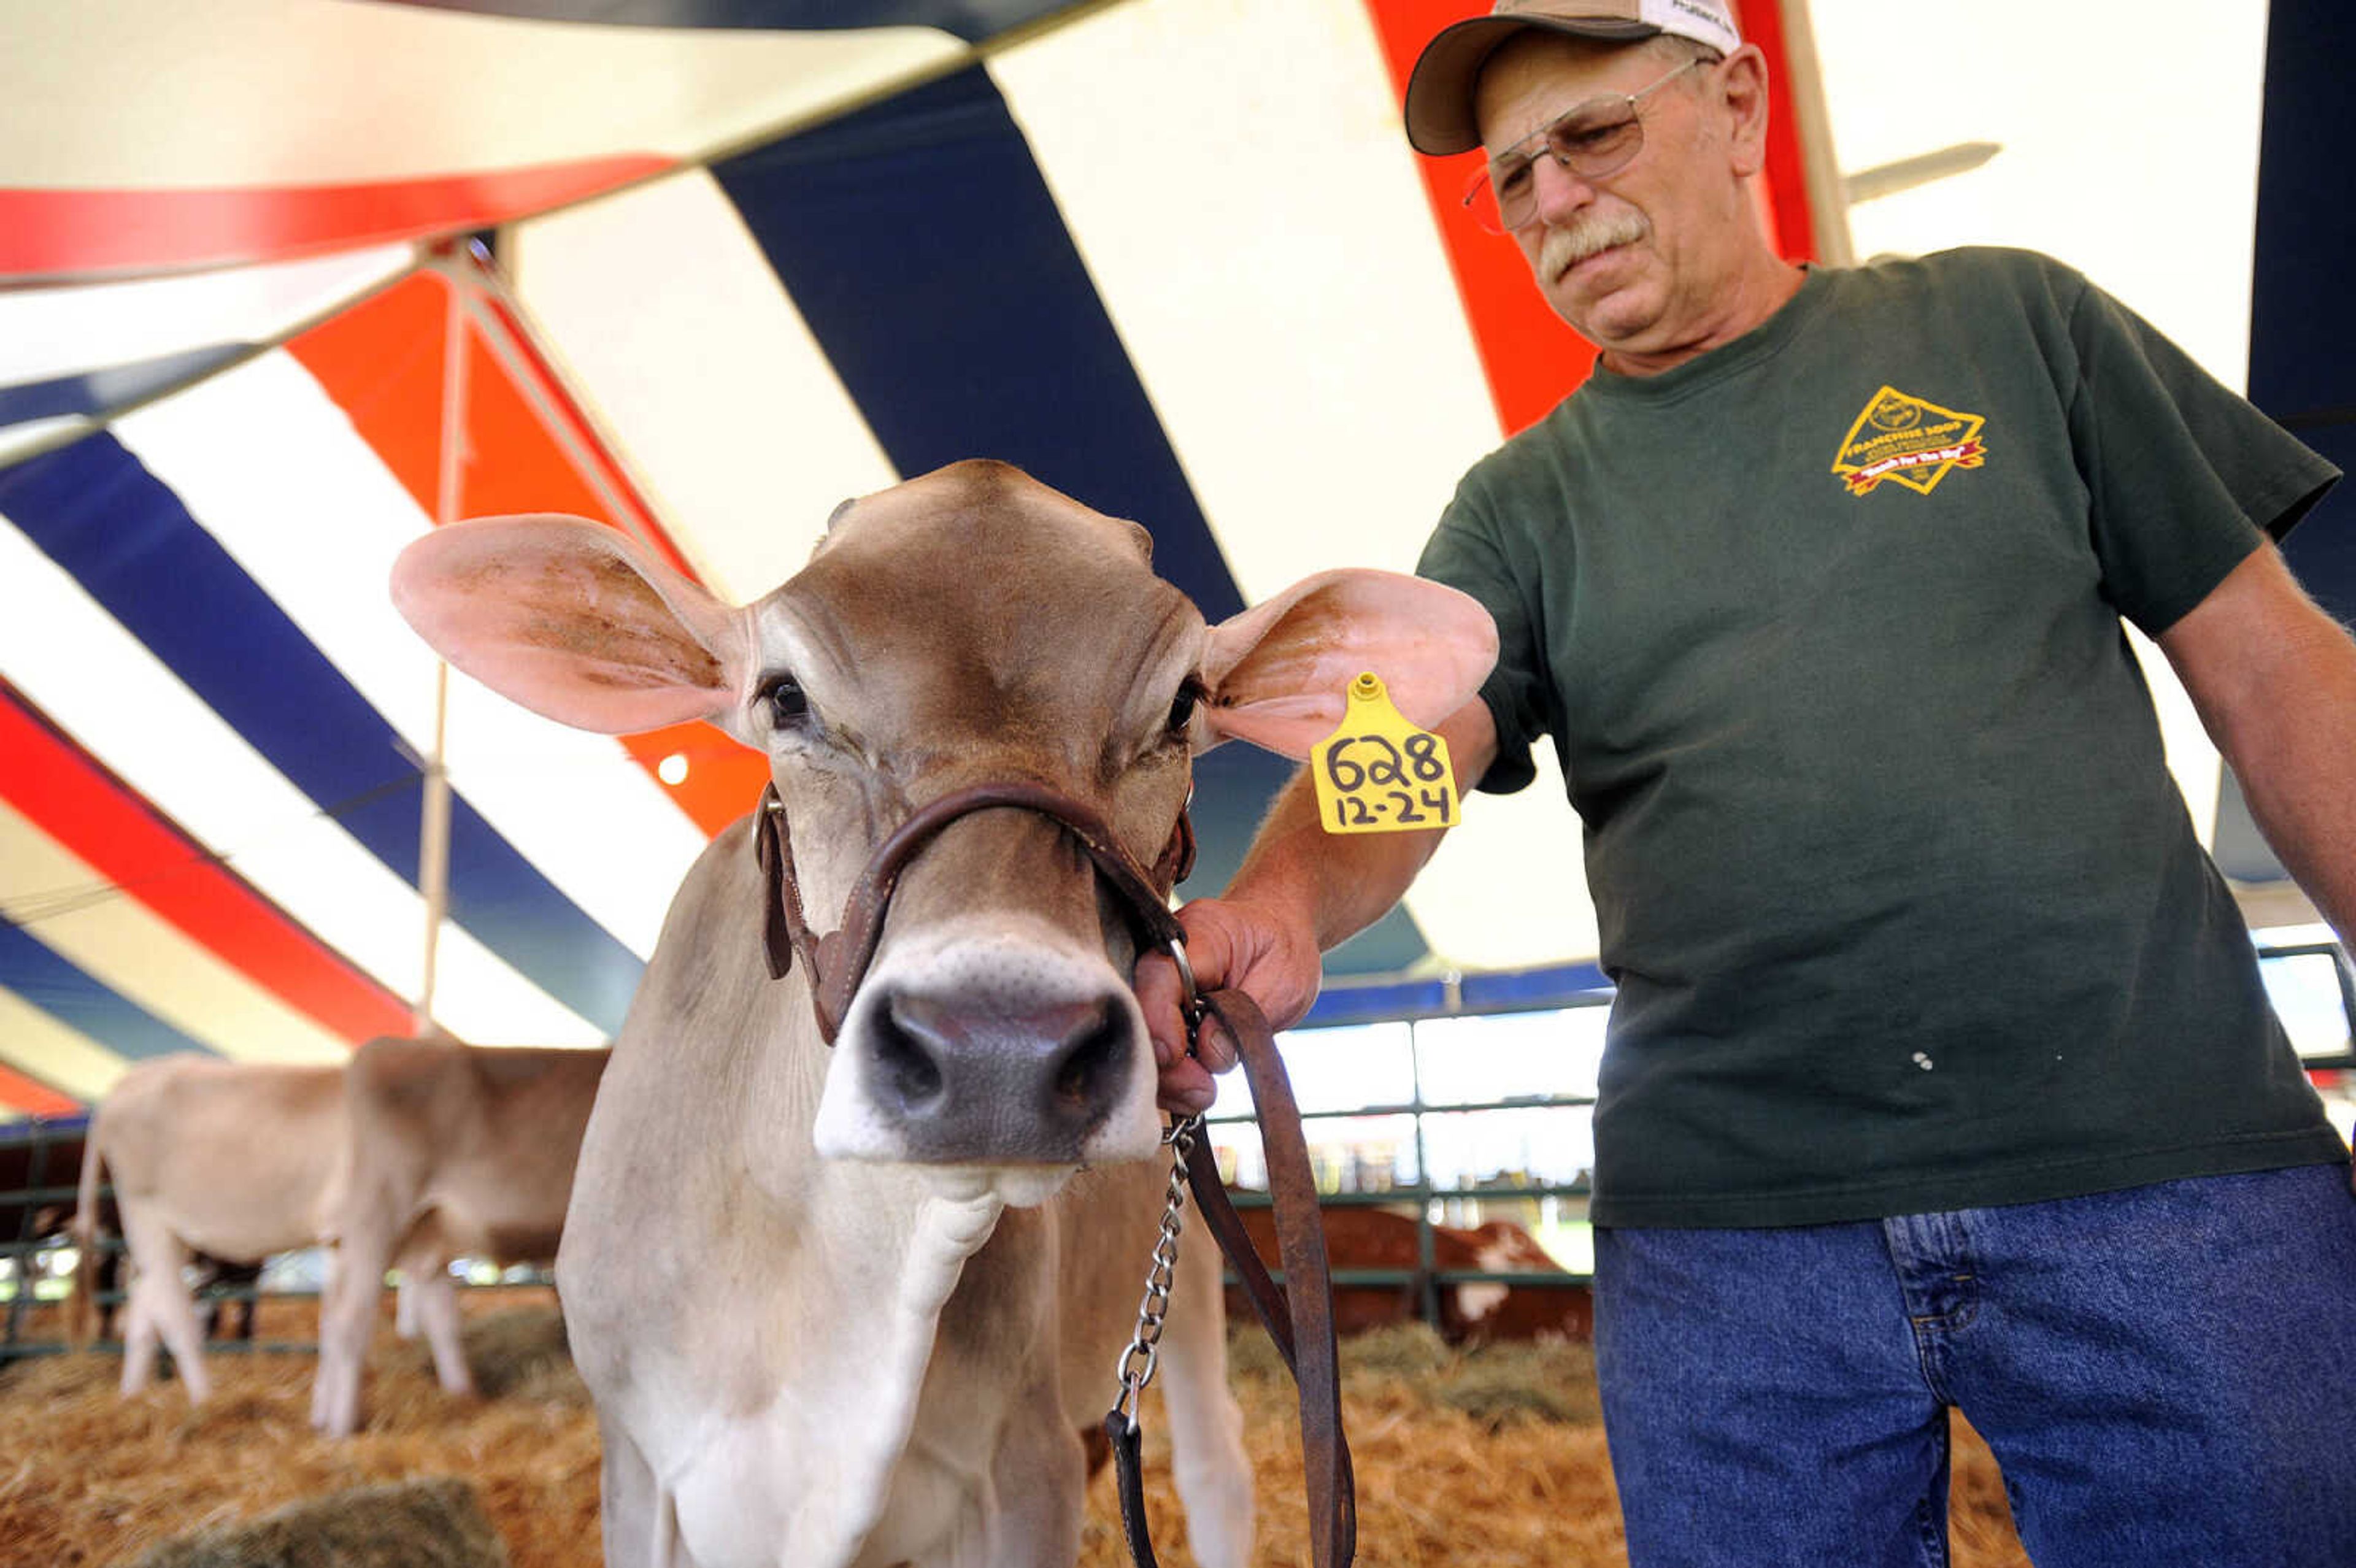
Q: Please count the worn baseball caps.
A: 1